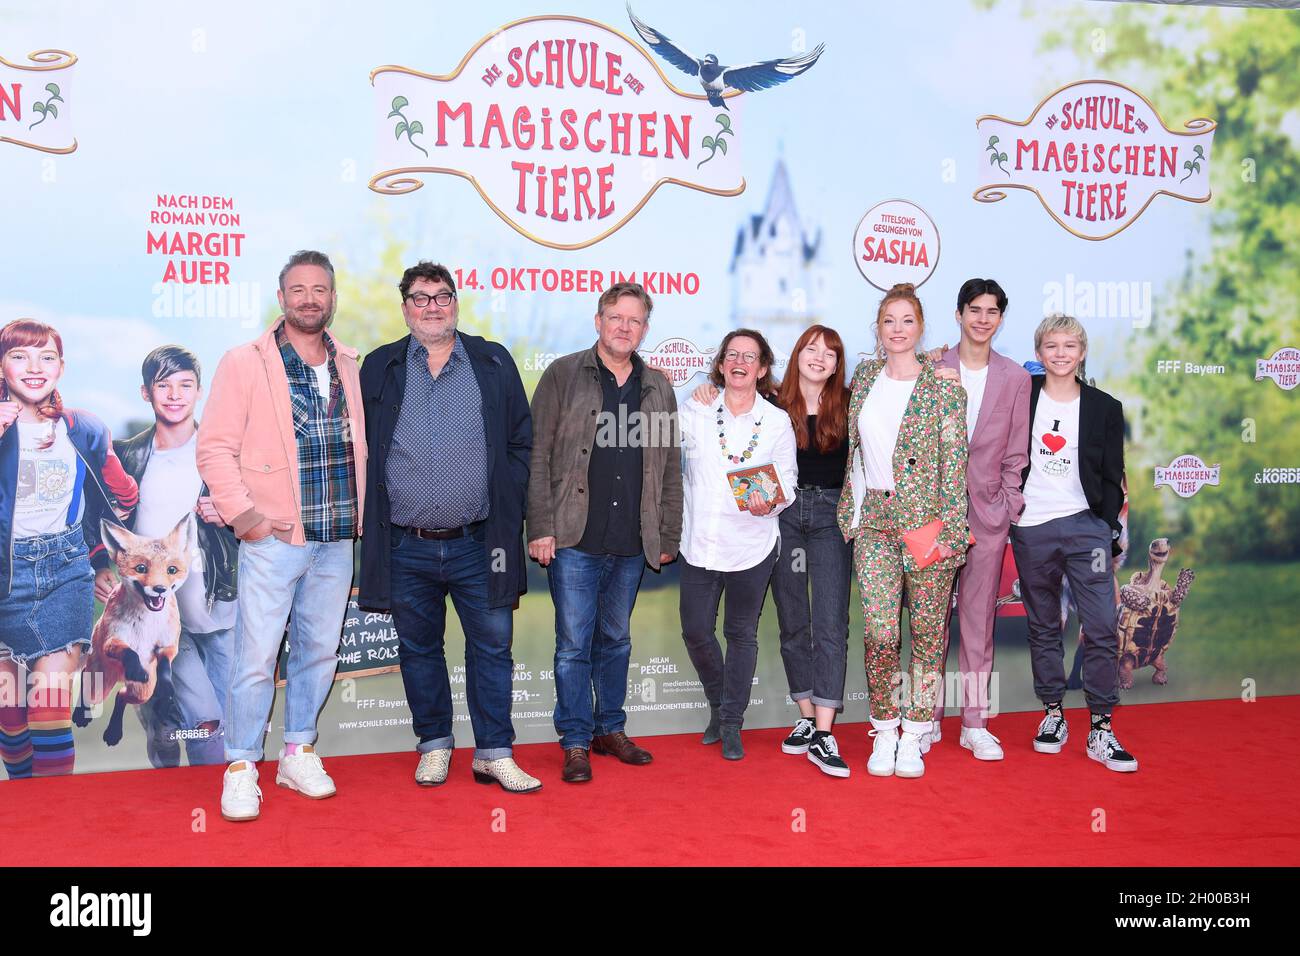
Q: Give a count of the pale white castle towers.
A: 1